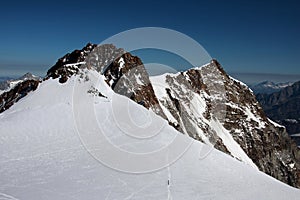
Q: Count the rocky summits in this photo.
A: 2